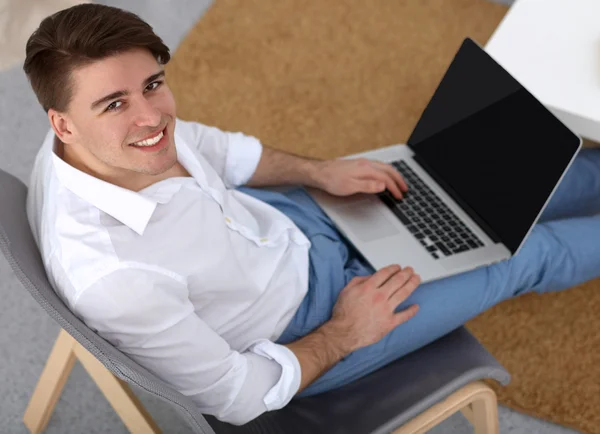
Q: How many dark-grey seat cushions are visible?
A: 1